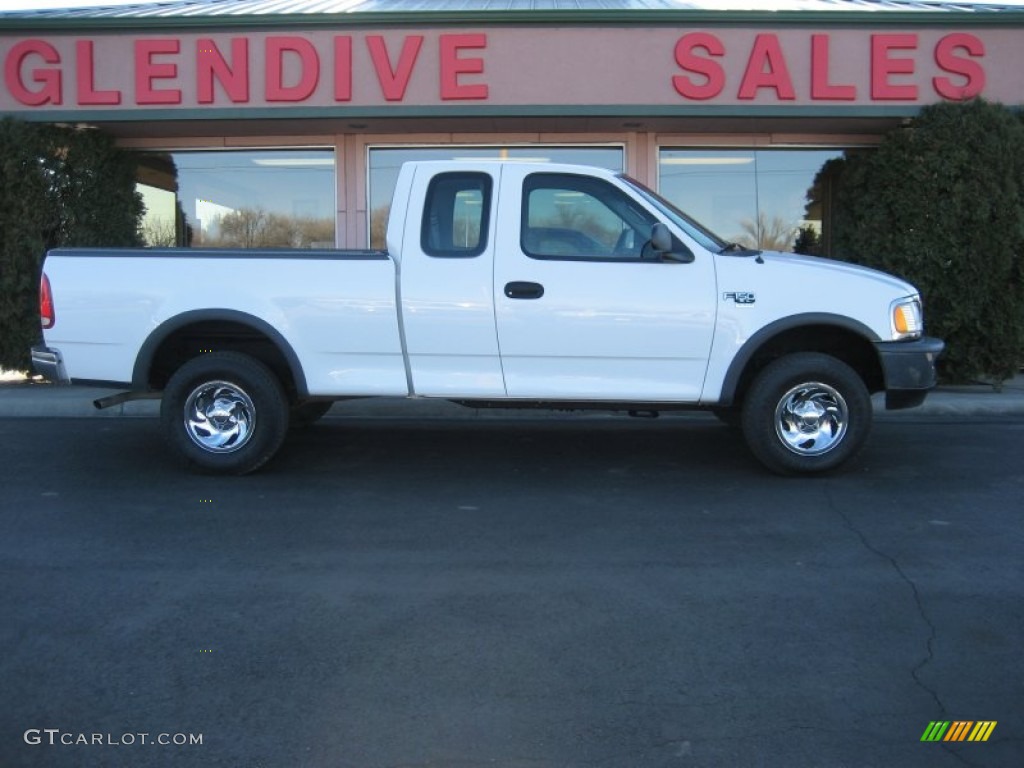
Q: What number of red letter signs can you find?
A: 13